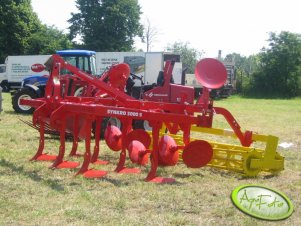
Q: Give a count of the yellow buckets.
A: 0